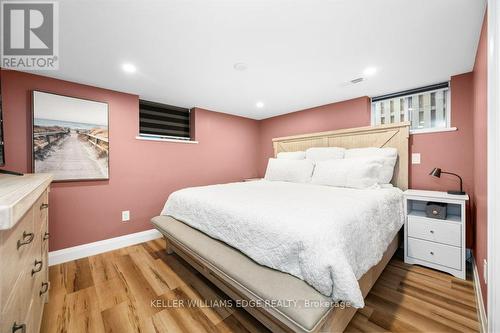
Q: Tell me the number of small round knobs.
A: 2